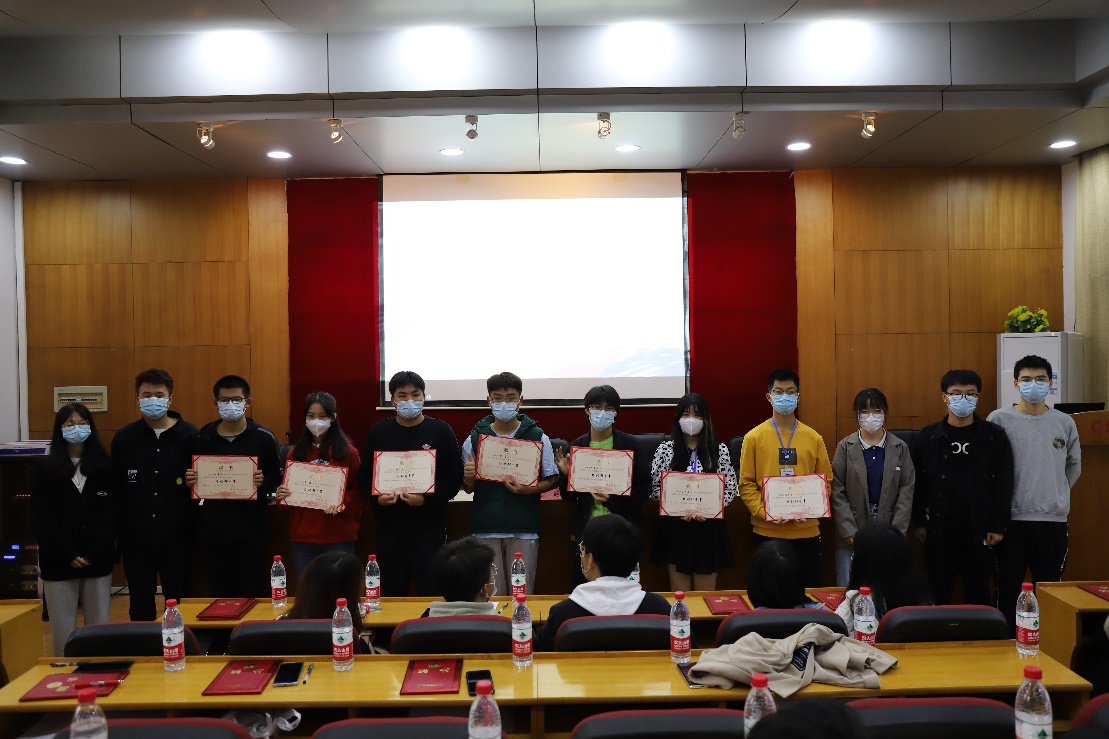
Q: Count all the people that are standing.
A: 12